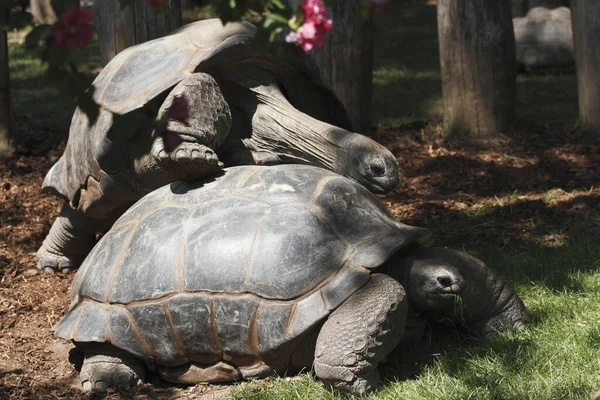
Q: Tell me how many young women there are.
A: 0